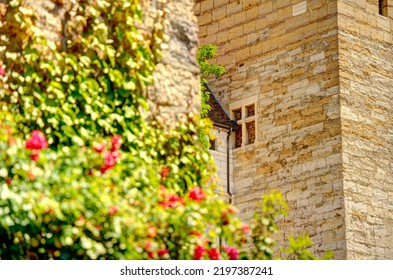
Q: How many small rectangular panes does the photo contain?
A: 4